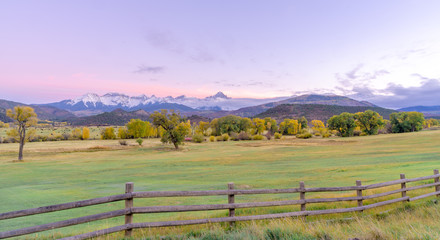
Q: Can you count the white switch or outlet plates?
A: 0